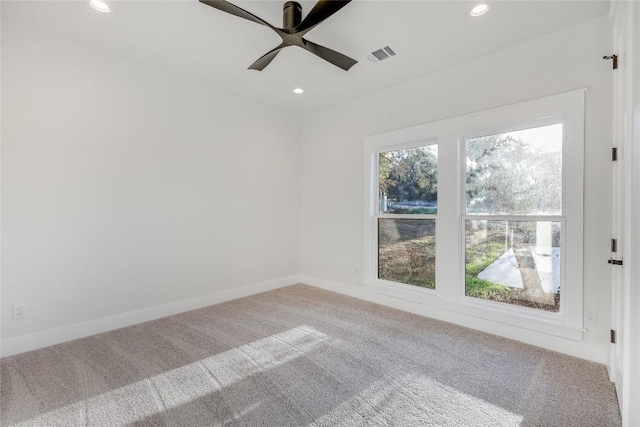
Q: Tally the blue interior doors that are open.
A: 0